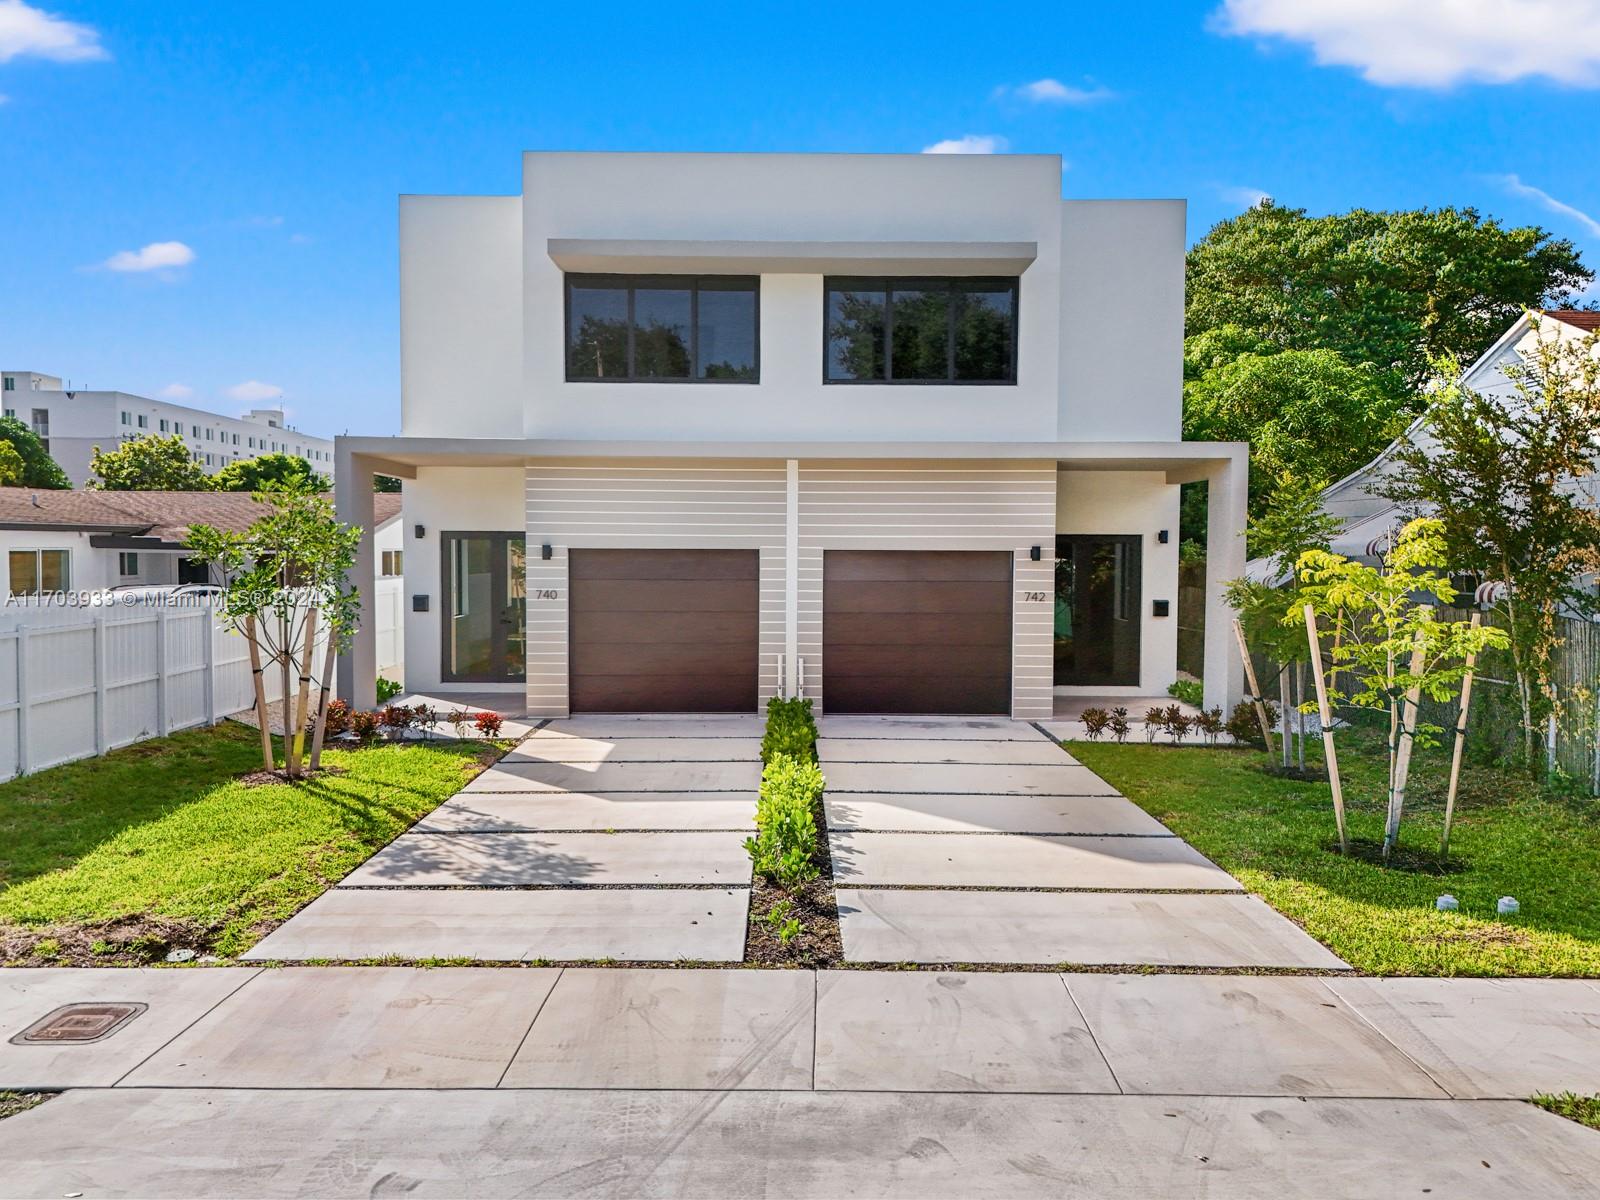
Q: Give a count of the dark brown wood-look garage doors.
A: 2